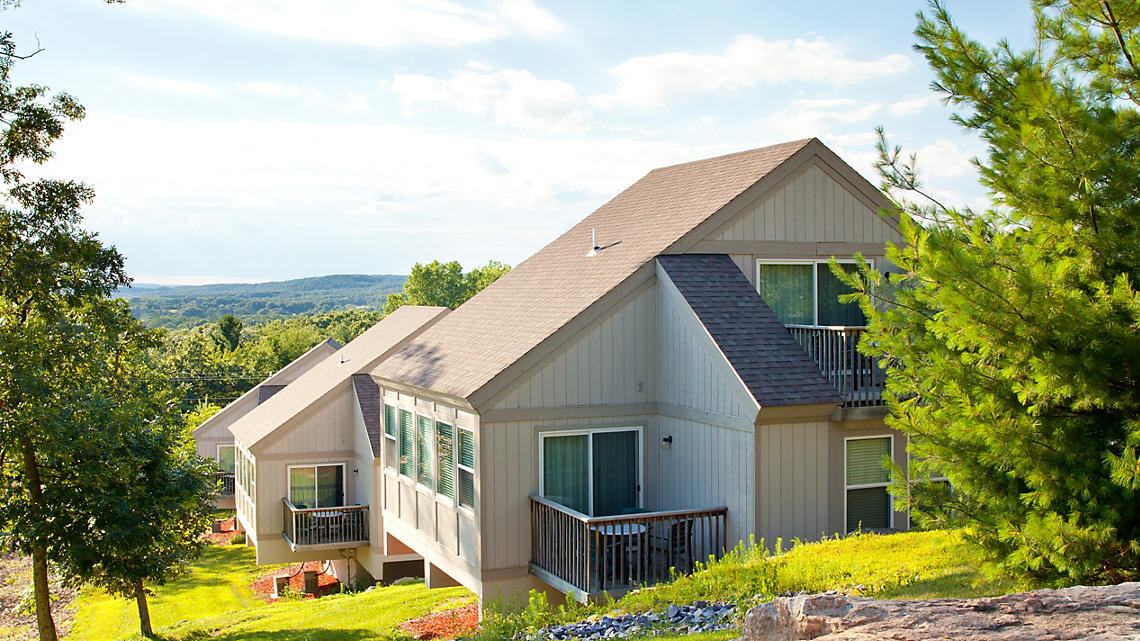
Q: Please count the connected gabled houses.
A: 3